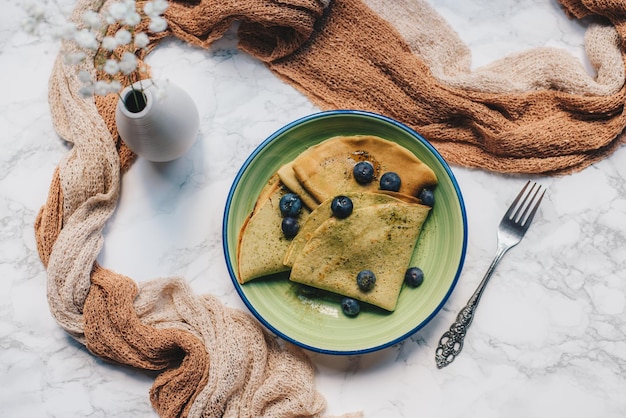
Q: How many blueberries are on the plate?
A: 9